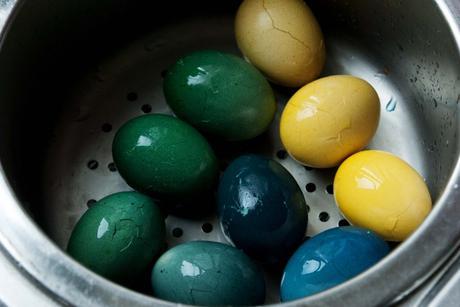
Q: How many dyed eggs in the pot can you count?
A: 9